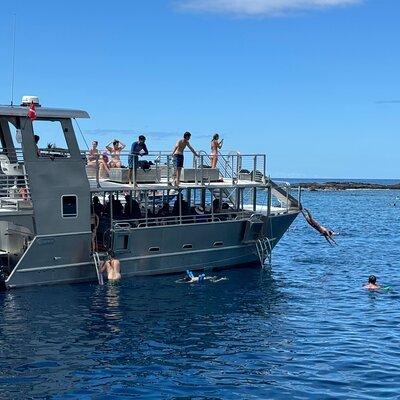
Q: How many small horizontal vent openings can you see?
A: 3